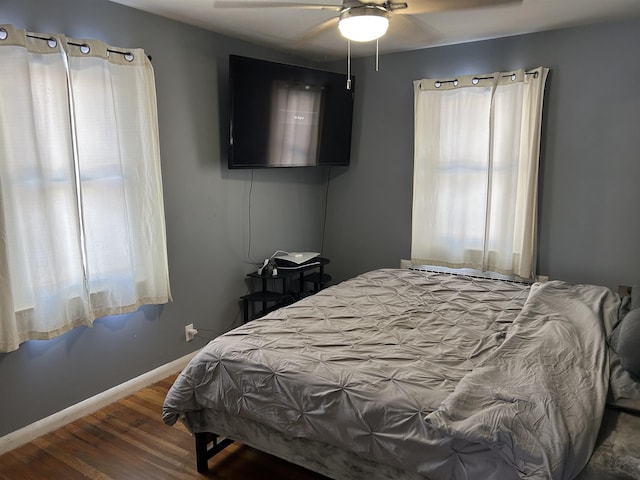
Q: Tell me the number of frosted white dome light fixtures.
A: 1